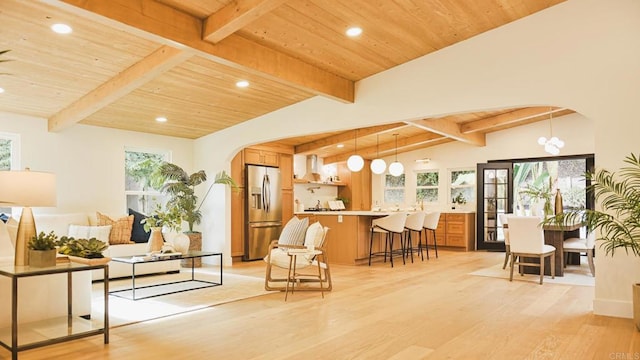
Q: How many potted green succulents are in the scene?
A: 2